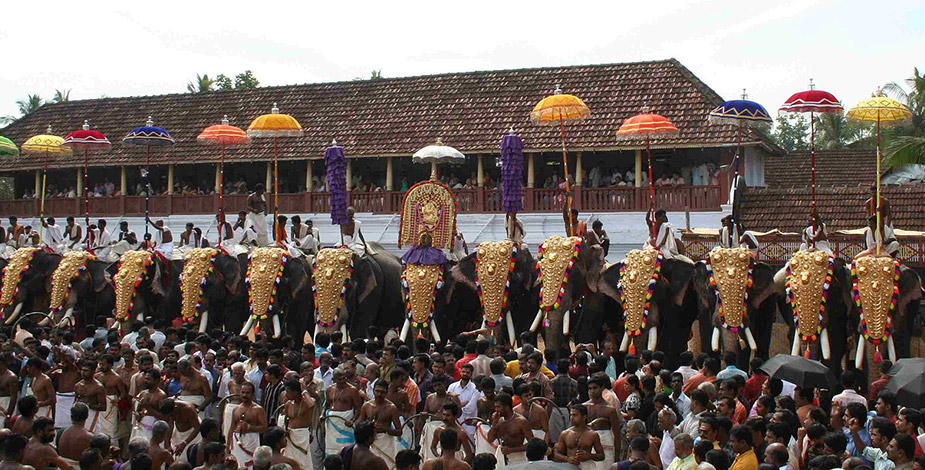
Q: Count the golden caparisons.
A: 13